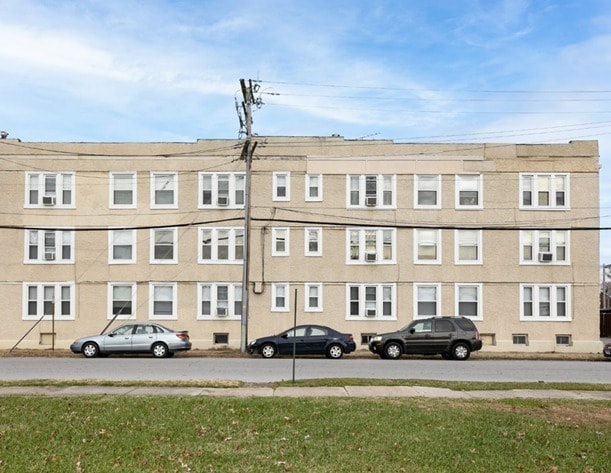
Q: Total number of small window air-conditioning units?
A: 8